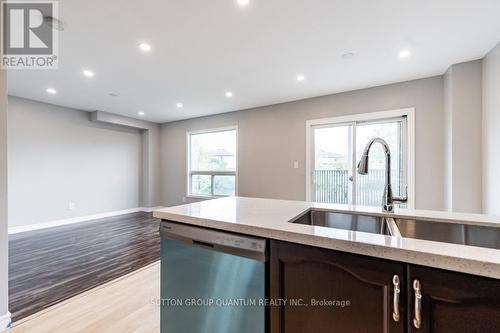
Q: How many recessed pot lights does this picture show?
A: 9